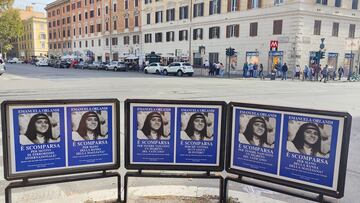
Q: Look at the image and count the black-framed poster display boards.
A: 3